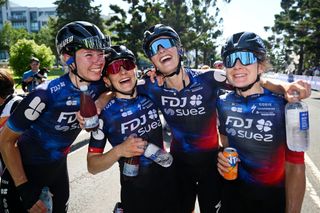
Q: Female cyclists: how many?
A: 4